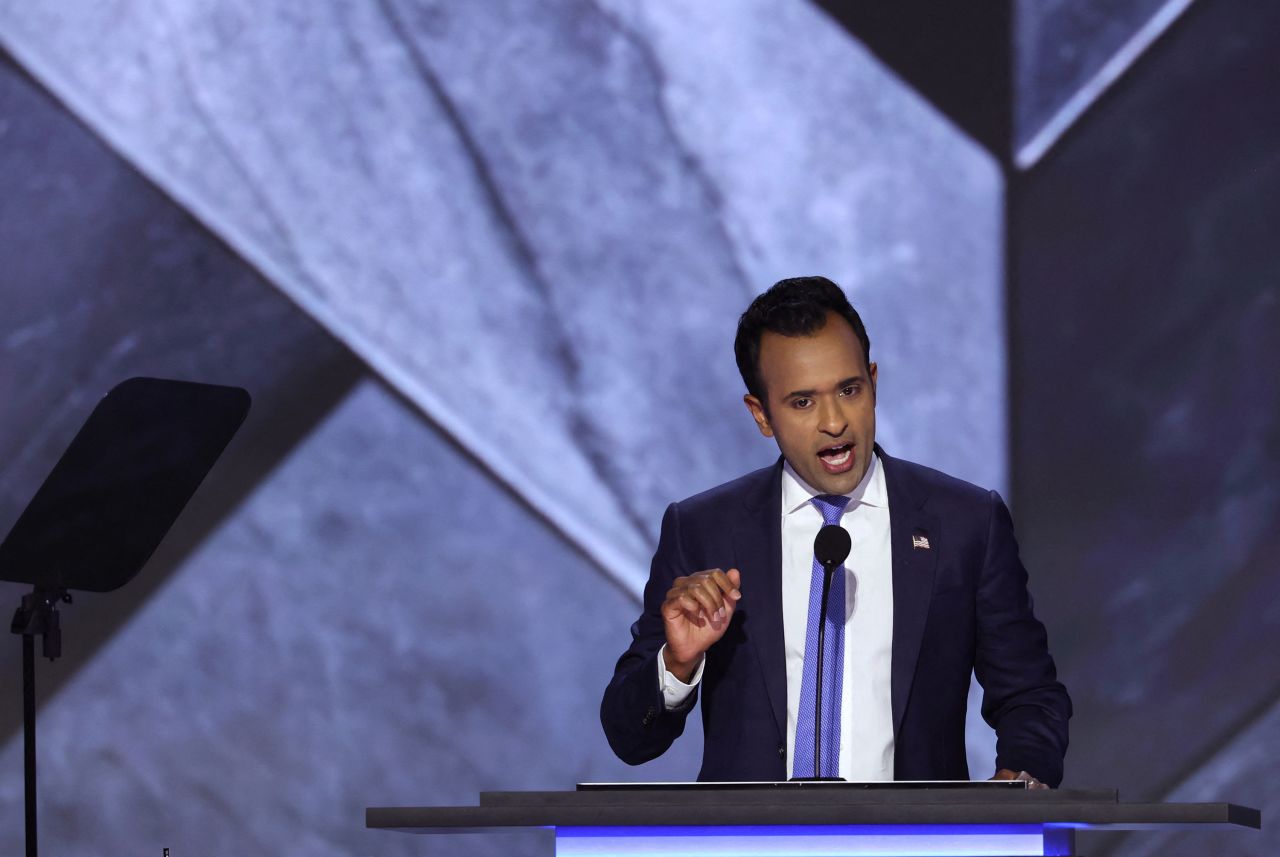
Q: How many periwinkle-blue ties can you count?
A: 1